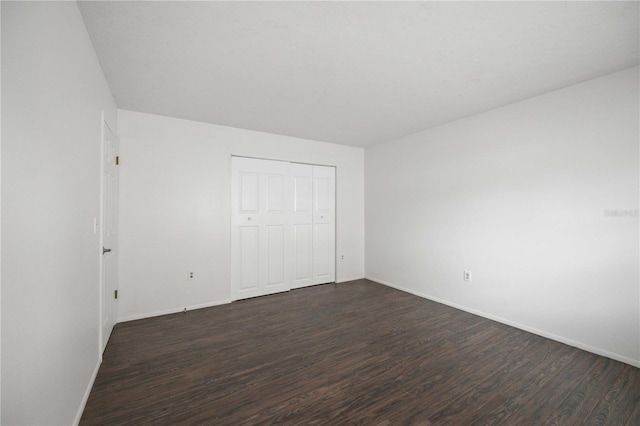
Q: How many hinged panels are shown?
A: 4